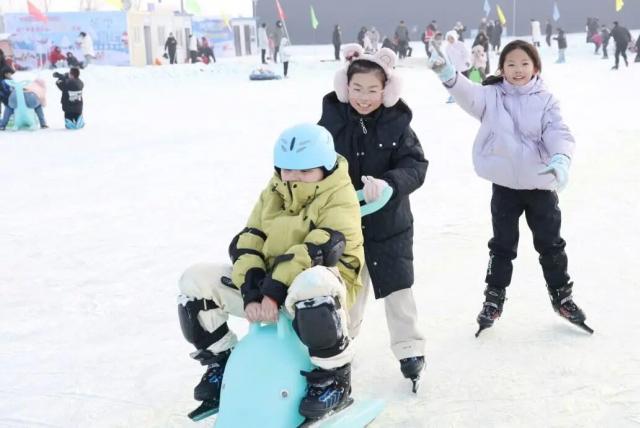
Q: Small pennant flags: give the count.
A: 10